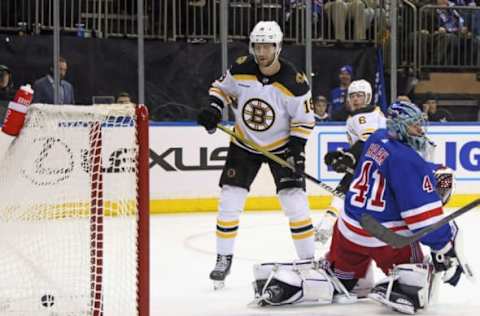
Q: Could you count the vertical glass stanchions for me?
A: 5